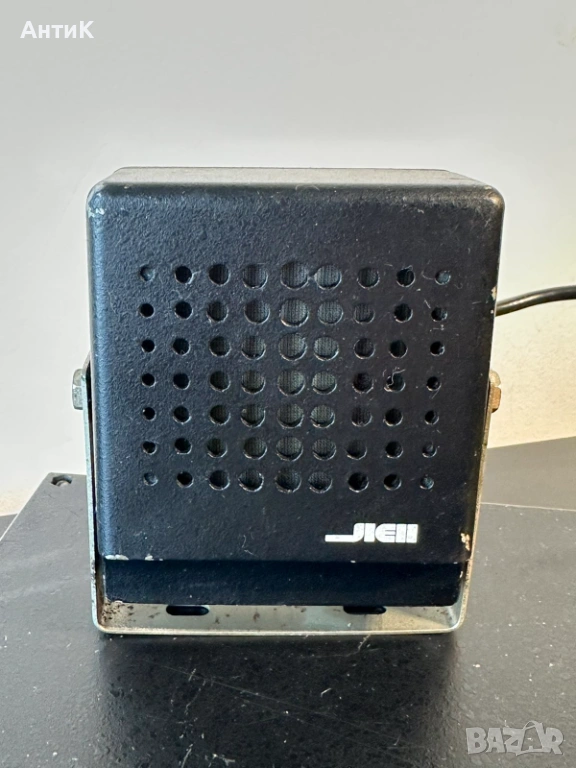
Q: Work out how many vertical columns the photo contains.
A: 9